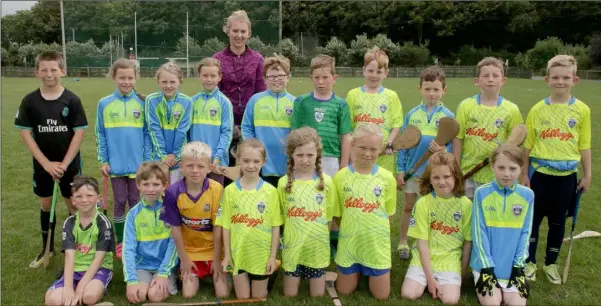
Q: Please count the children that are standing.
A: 10